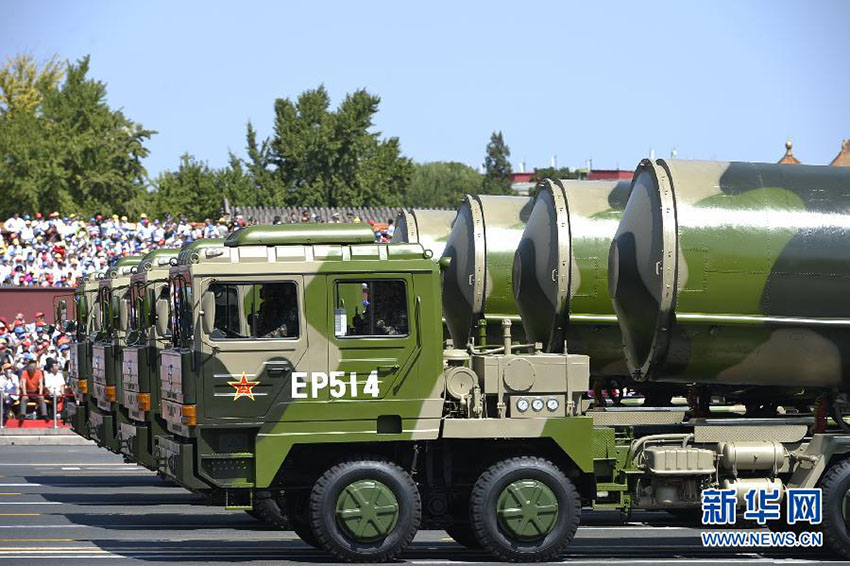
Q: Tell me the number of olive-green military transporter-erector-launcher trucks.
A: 4